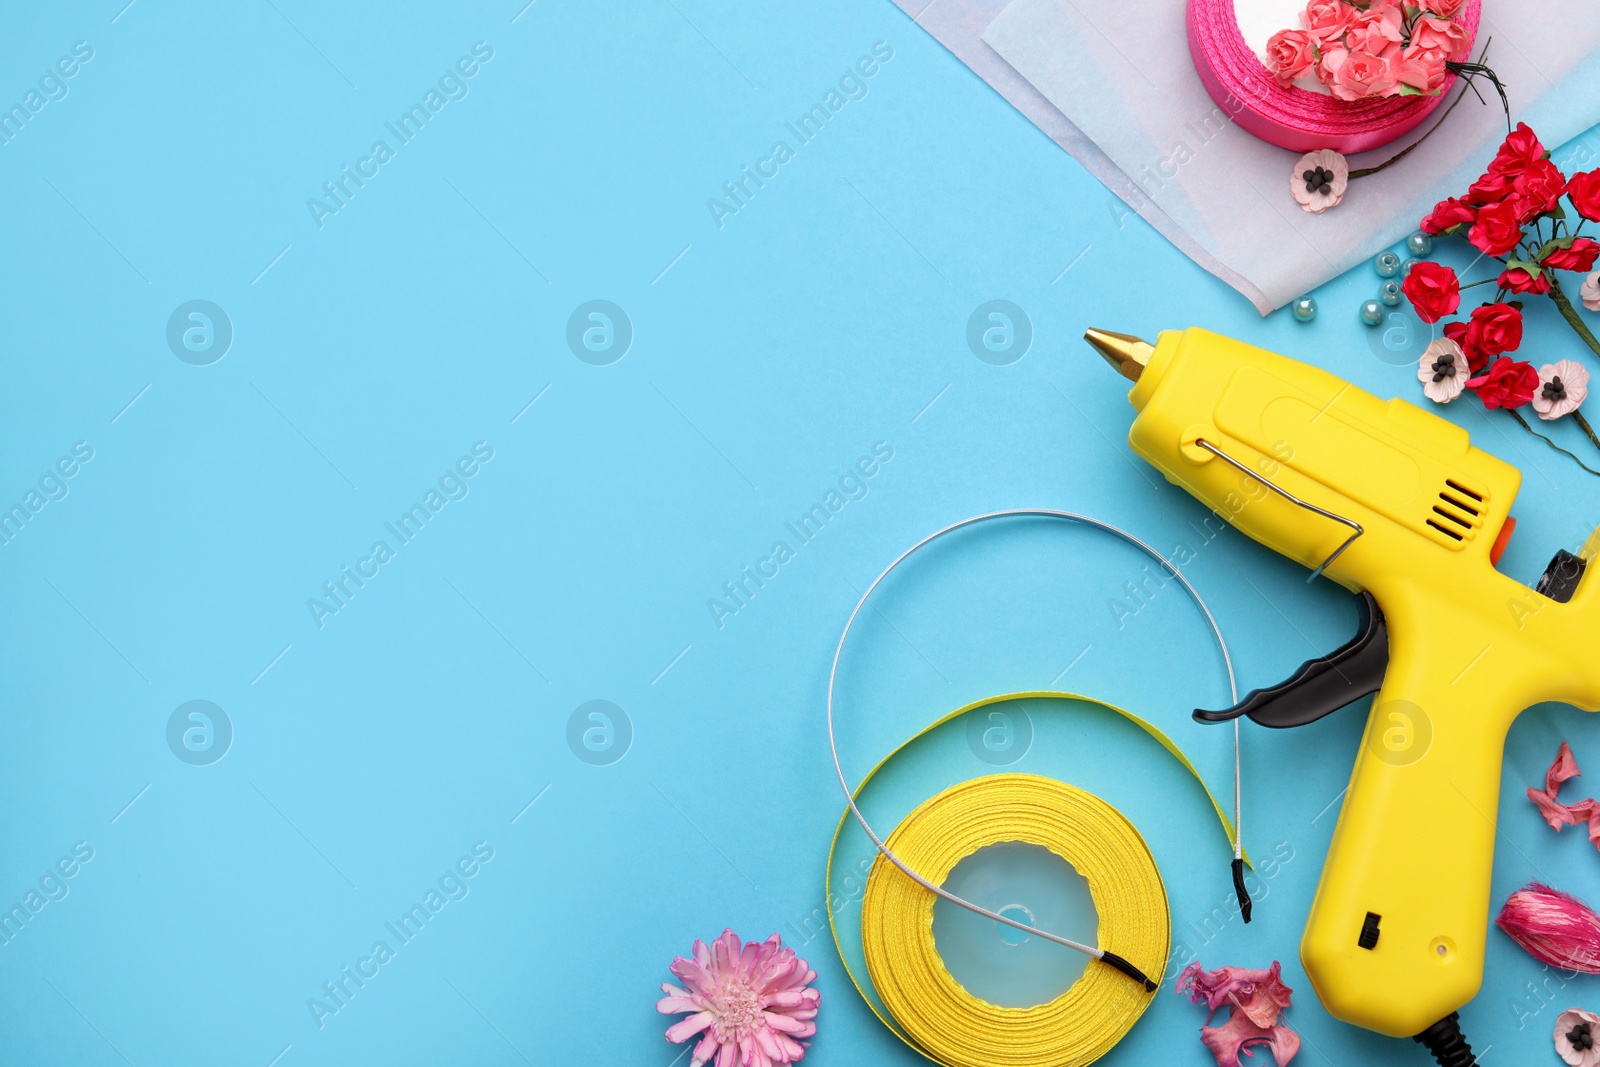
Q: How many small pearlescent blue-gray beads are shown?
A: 6